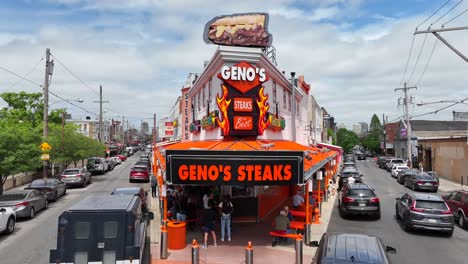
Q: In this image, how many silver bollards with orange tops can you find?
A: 4